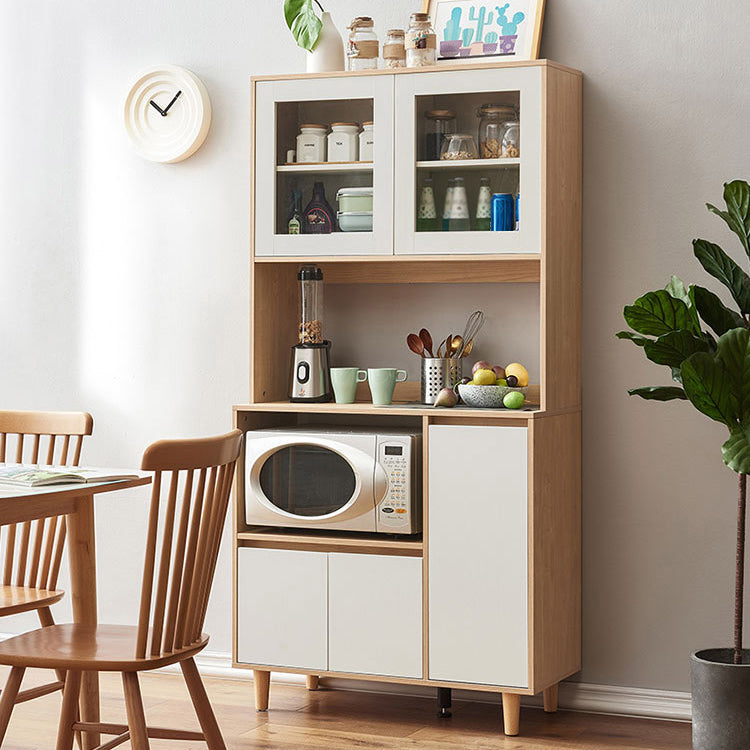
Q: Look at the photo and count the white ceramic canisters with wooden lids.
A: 3